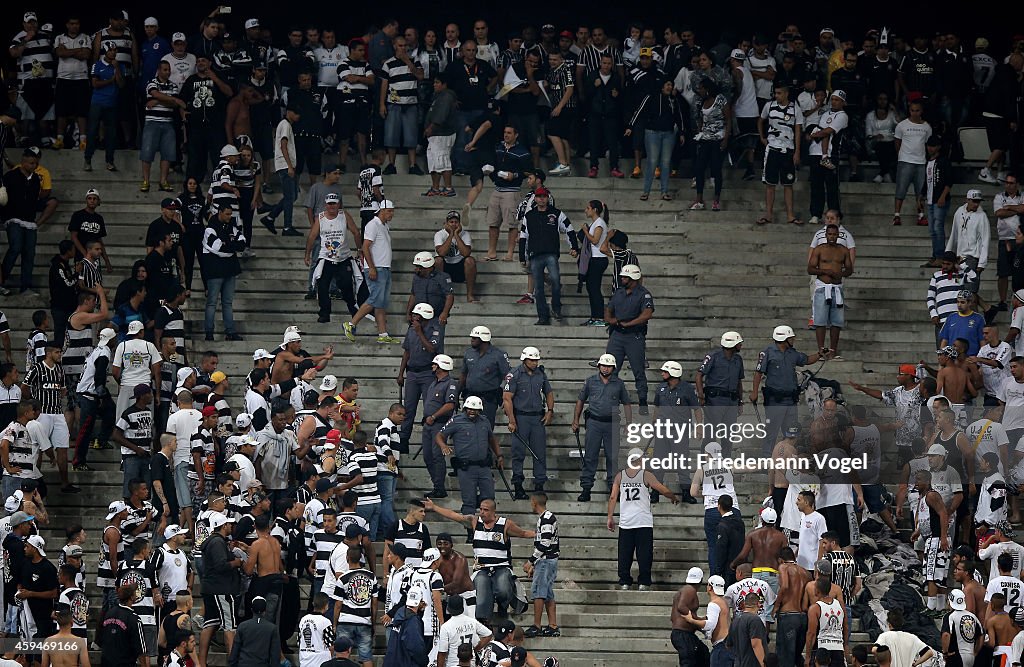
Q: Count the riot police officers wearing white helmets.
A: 11